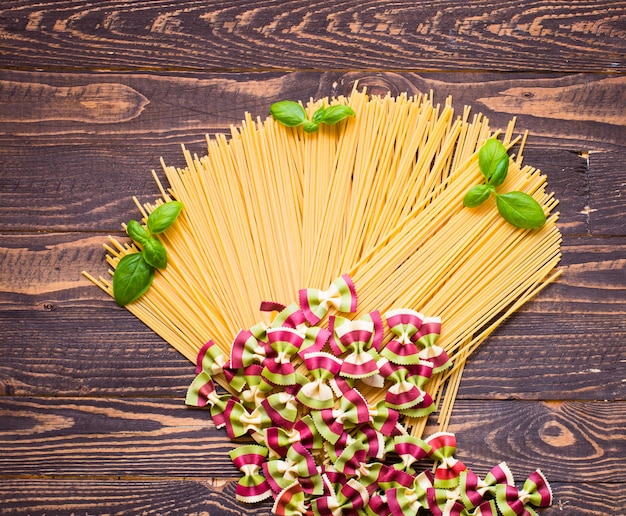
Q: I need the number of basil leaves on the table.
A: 12